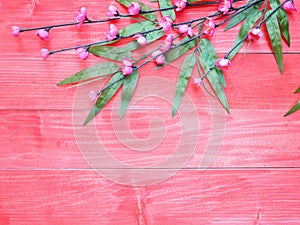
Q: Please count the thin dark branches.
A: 4